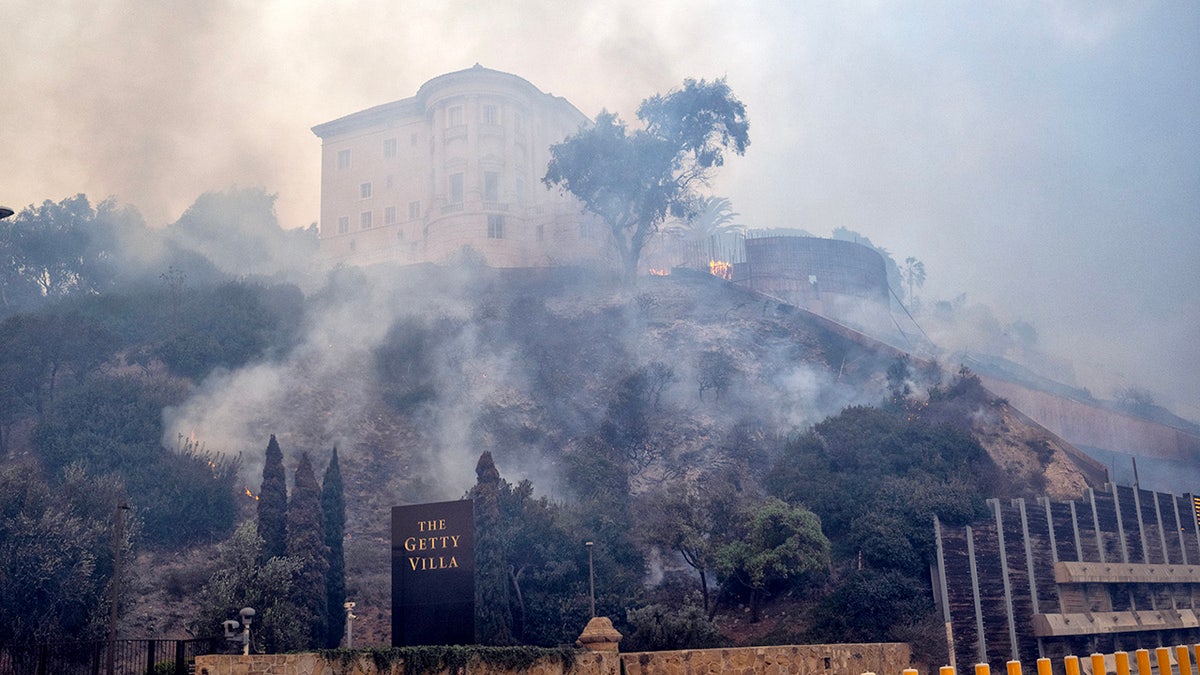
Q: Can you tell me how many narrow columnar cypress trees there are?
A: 4